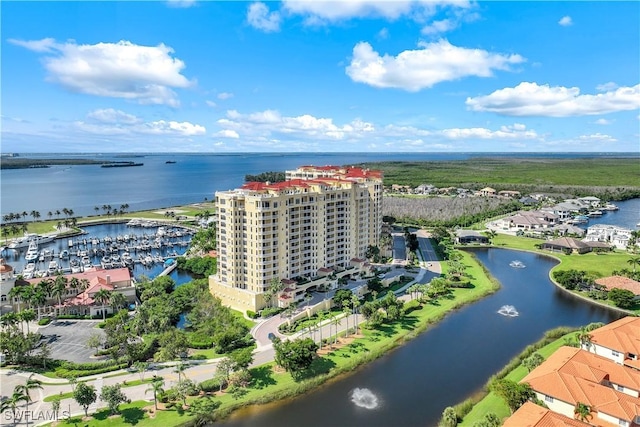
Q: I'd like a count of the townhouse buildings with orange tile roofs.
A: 3